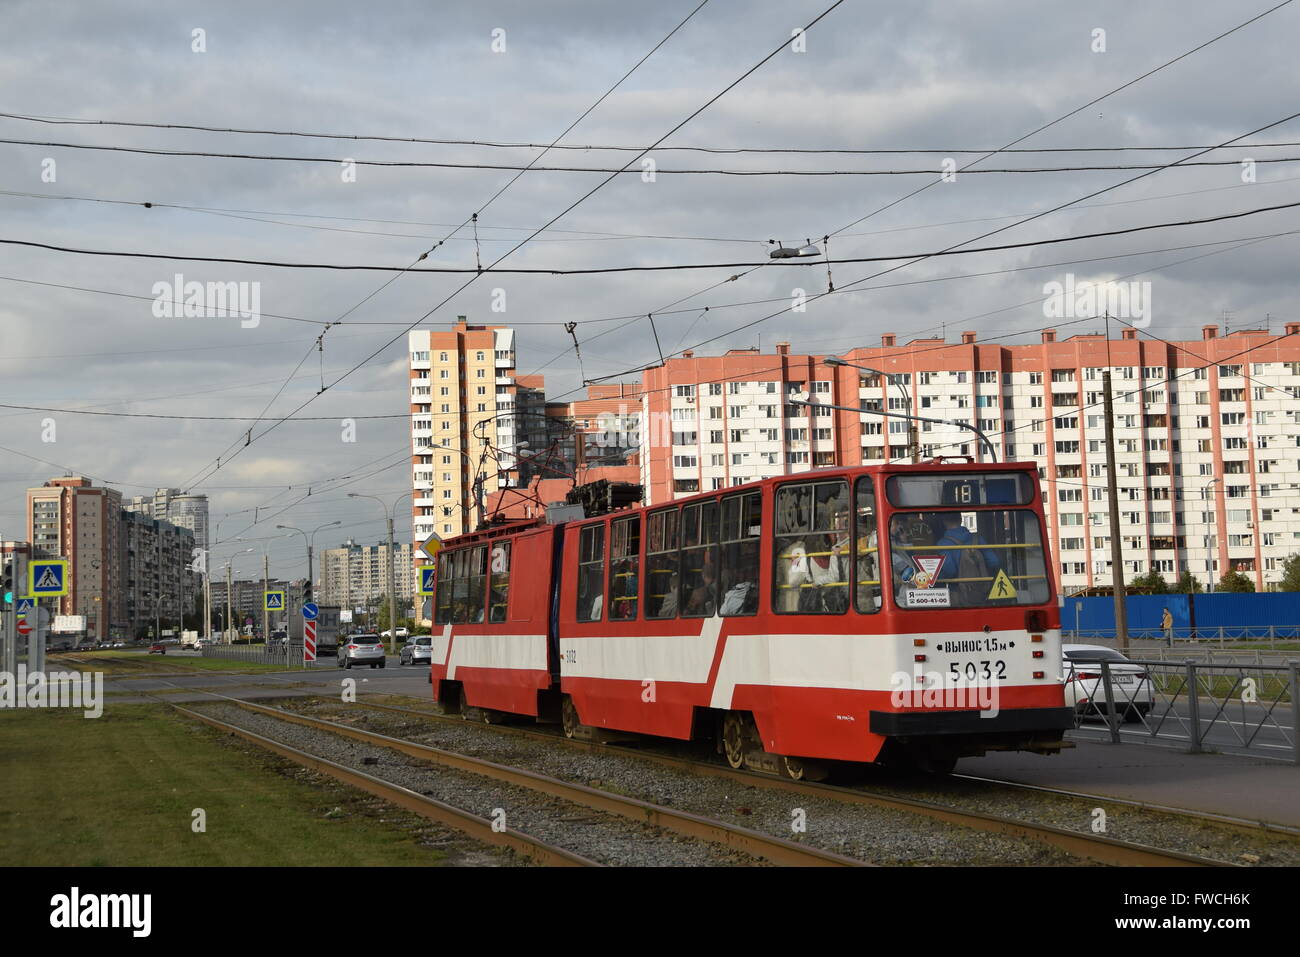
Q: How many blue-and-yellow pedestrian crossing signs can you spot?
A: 4